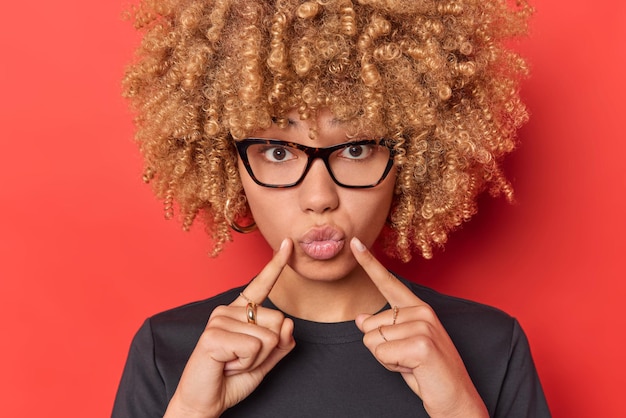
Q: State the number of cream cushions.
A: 0